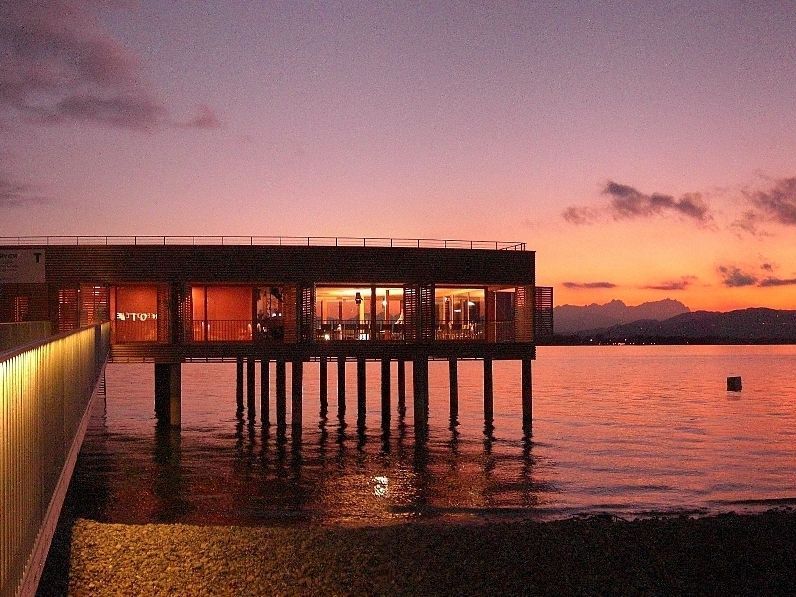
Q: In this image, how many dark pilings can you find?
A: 15